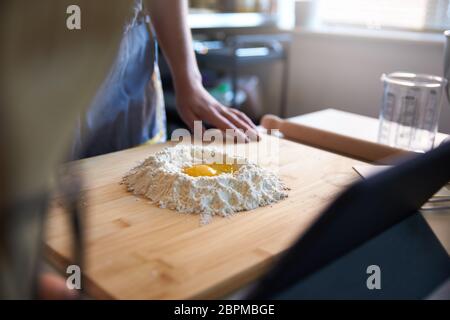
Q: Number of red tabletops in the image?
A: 0